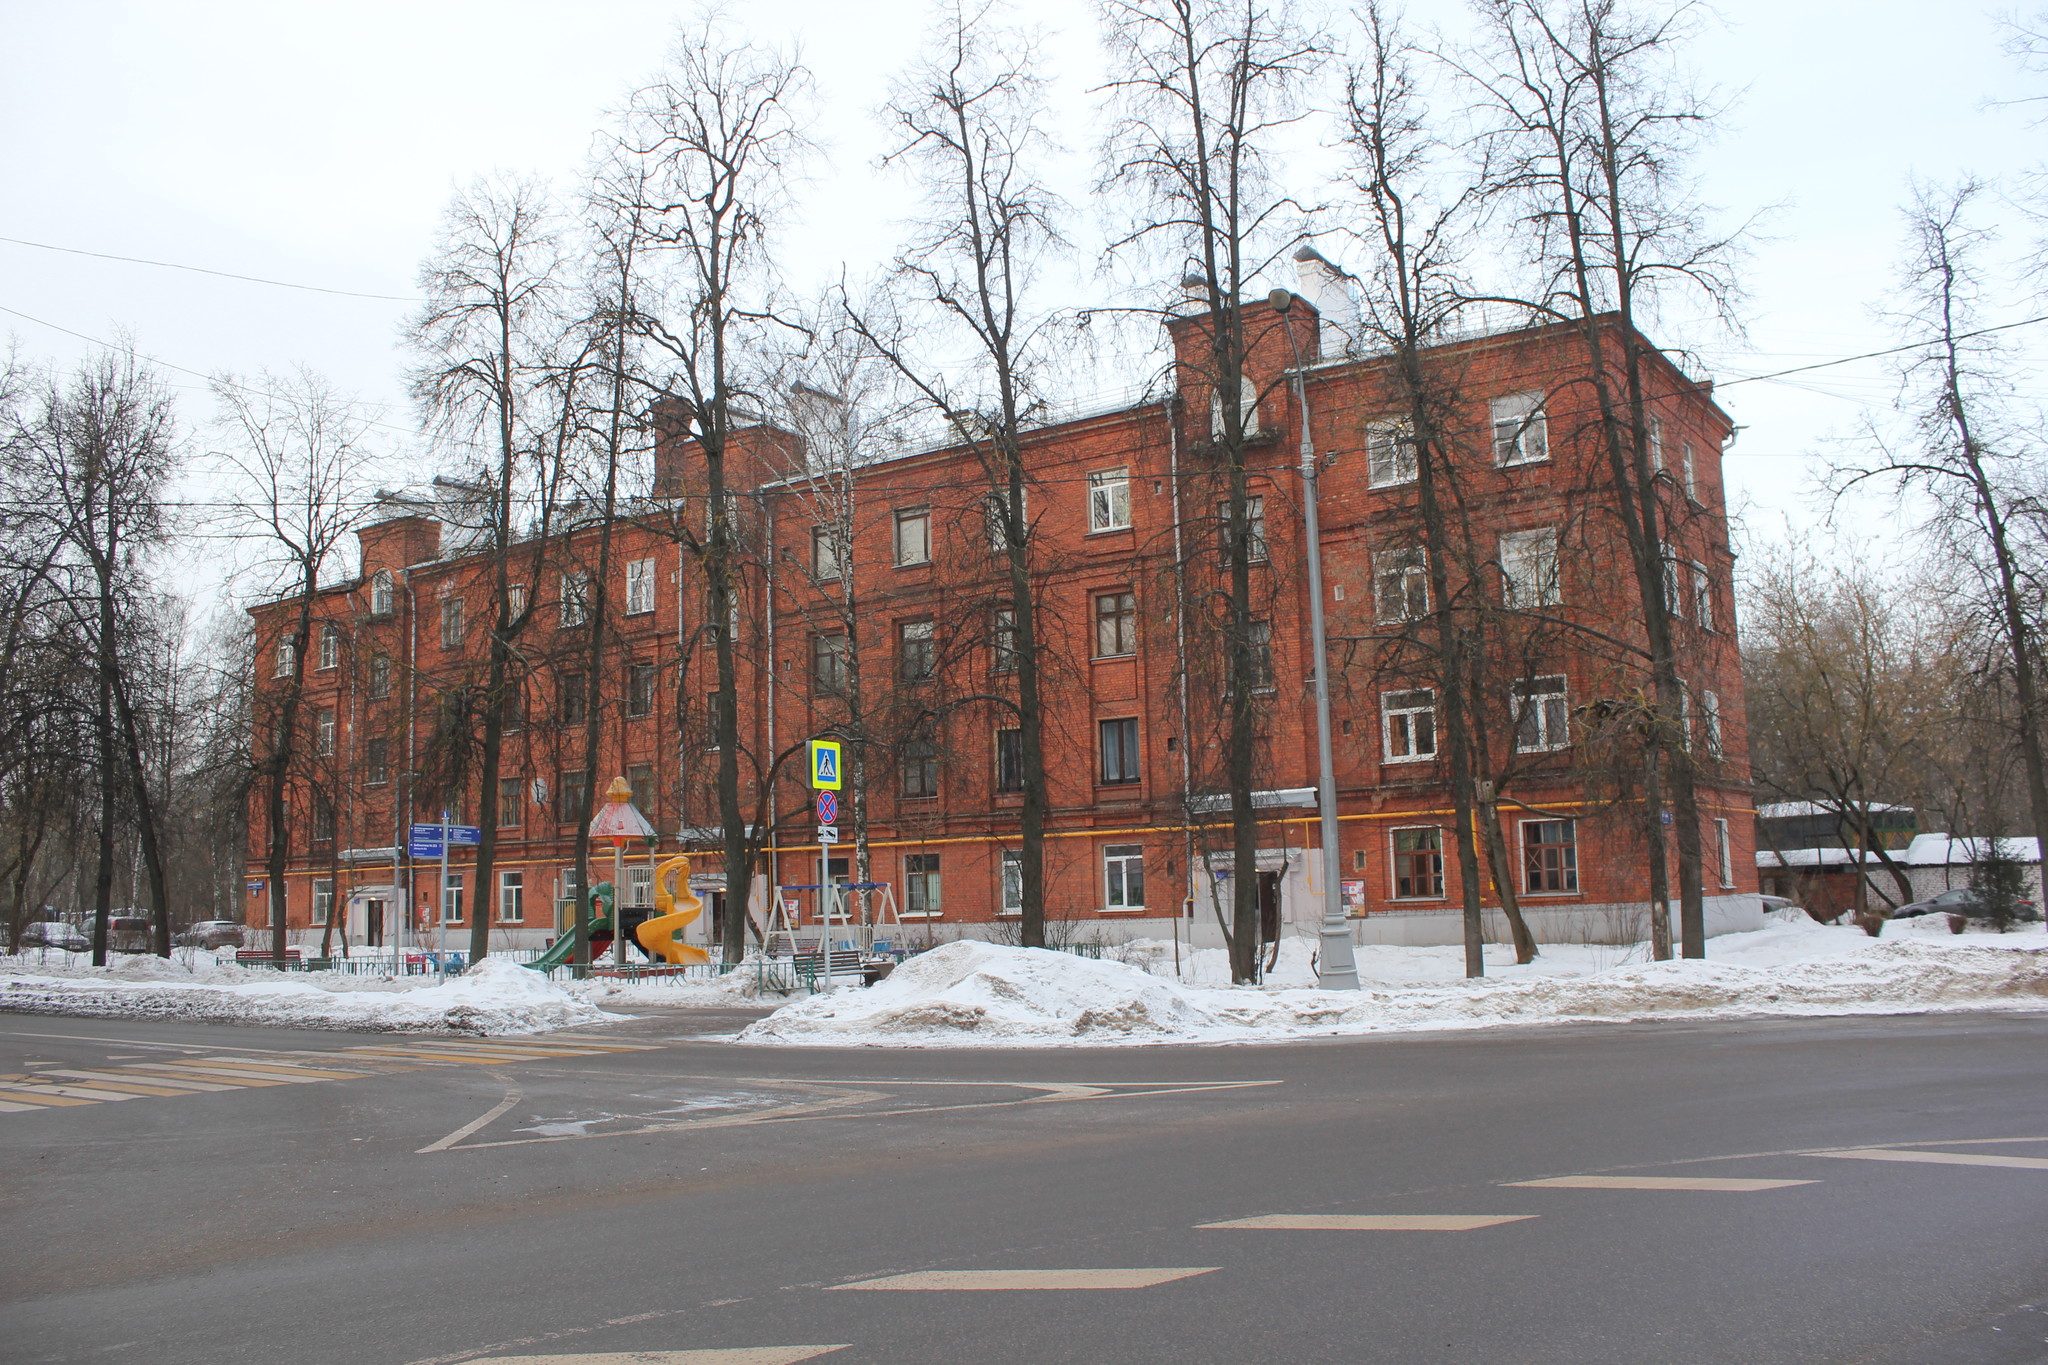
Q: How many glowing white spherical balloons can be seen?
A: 0